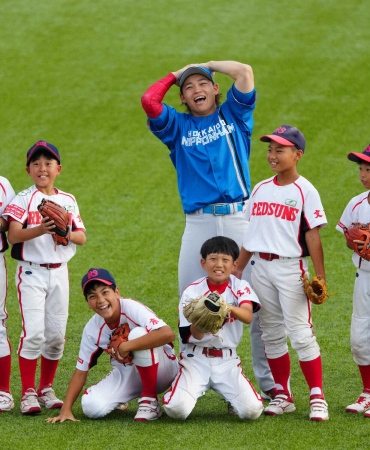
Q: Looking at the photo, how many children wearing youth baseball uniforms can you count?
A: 6